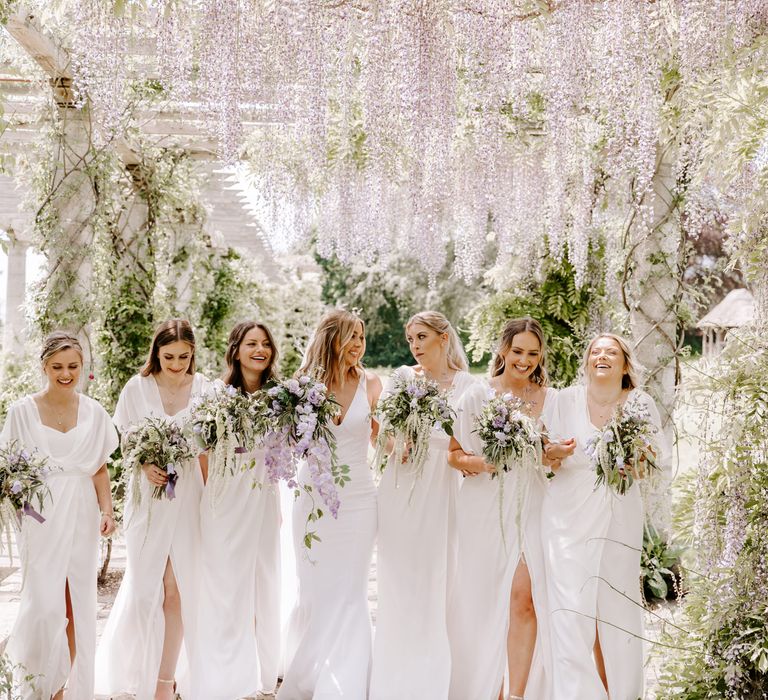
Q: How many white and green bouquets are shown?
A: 6